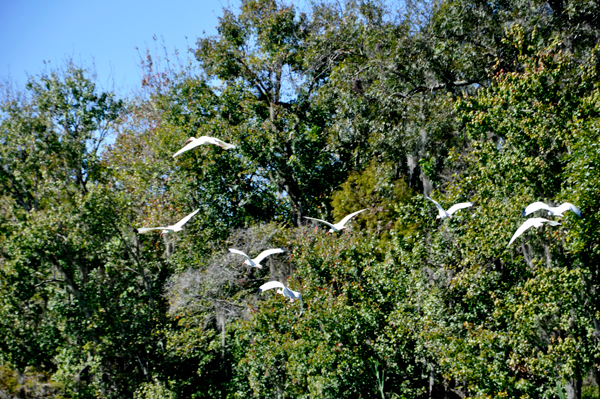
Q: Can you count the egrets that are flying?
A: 8